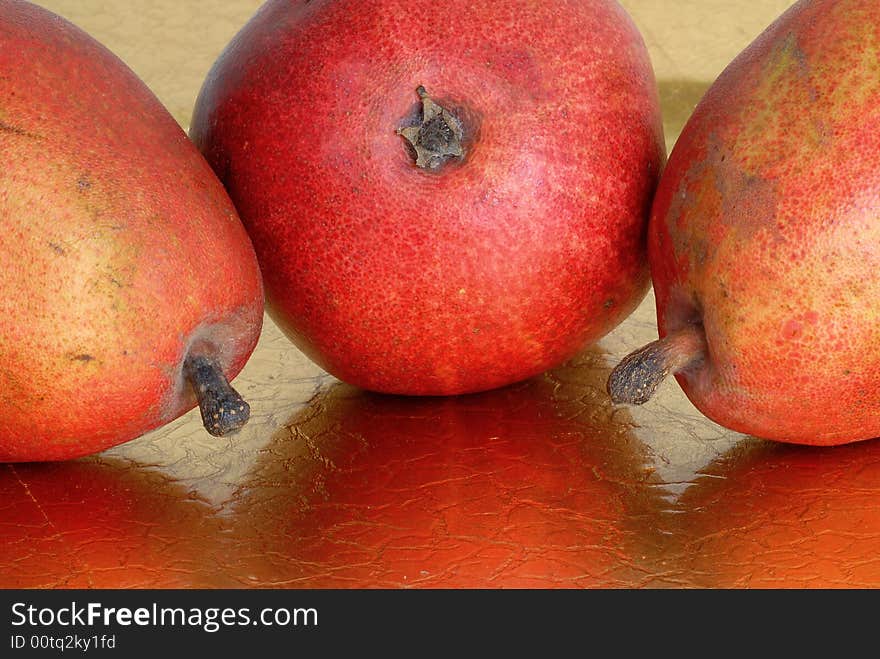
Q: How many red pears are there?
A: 3